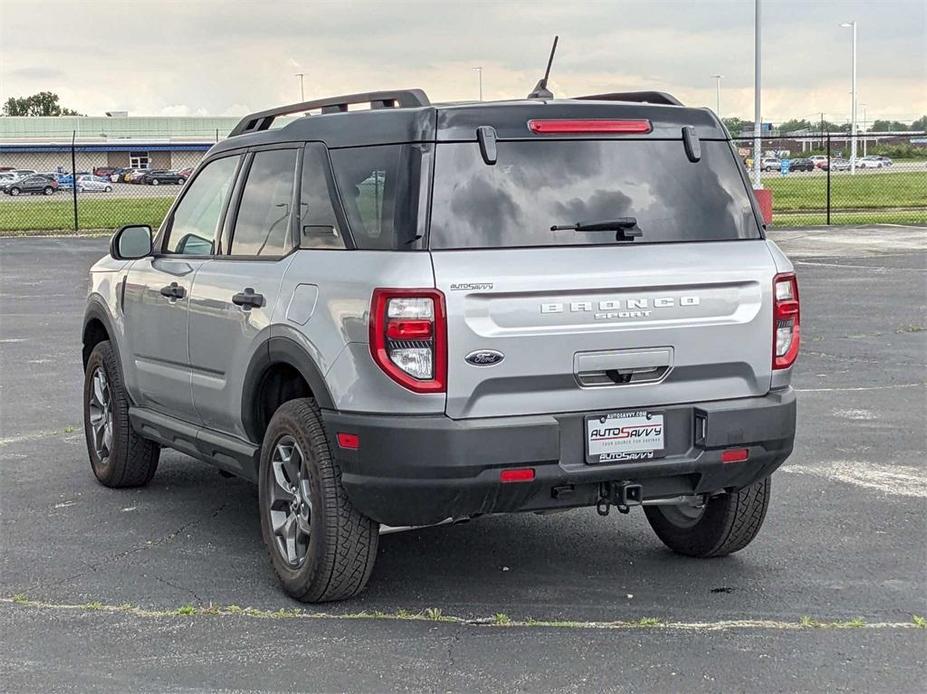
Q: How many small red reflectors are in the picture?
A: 3